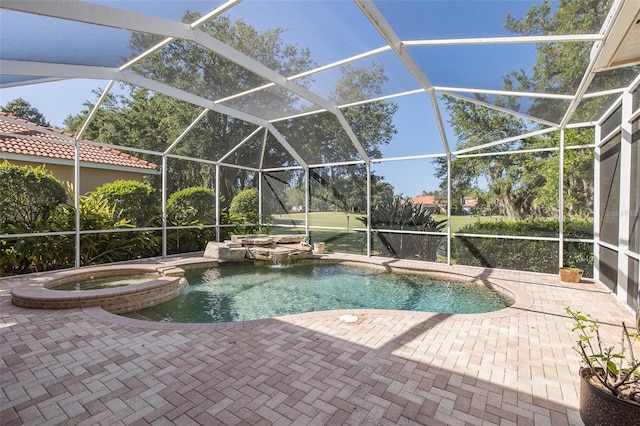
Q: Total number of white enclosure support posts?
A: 10